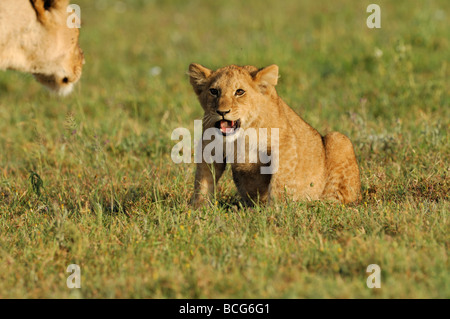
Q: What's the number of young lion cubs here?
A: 1